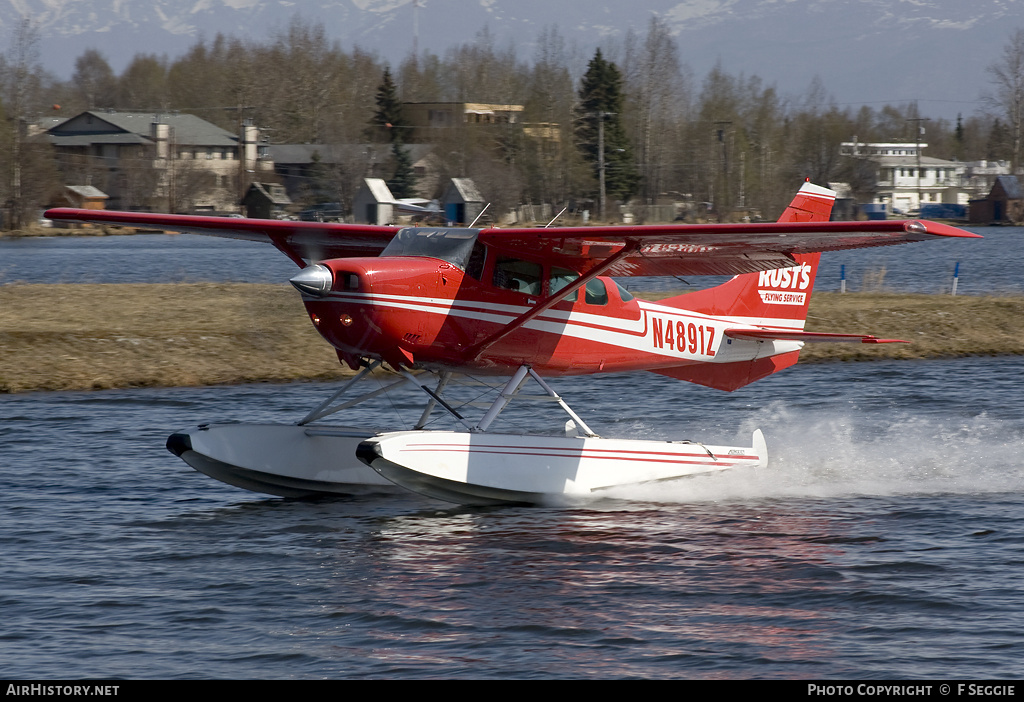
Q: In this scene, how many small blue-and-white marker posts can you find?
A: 2